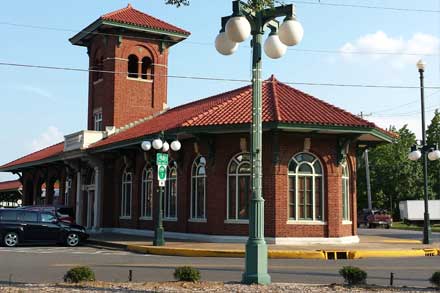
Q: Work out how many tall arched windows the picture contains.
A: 7